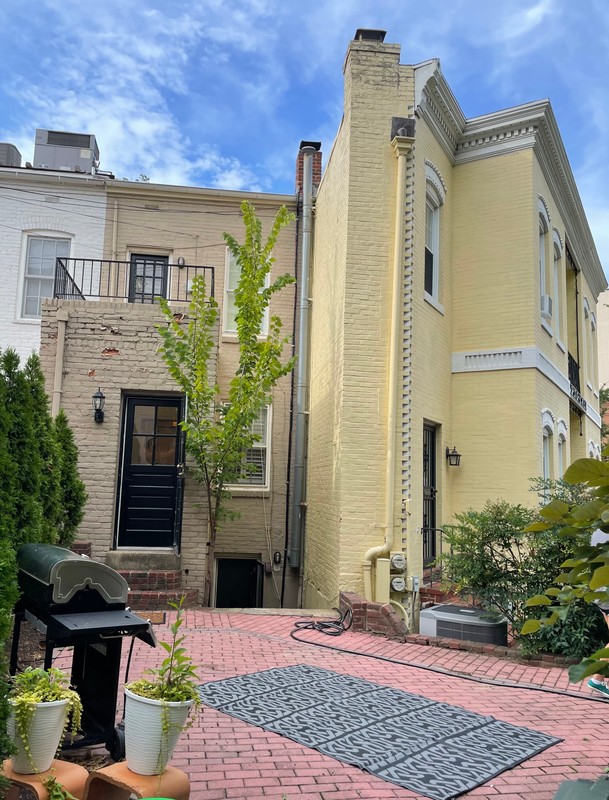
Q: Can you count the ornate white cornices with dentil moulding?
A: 1